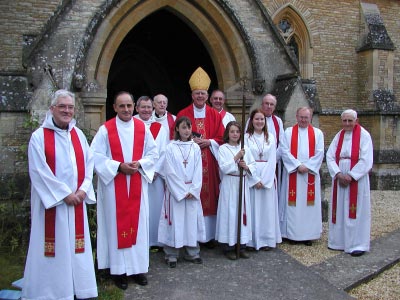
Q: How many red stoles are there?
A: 8